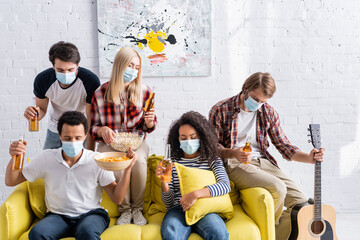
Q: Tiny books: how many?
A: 0